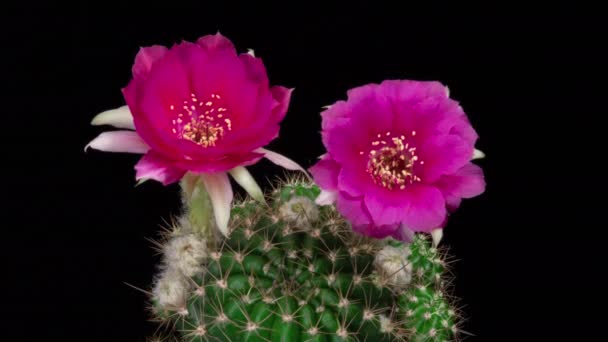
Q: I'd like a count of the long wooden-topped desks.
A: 0